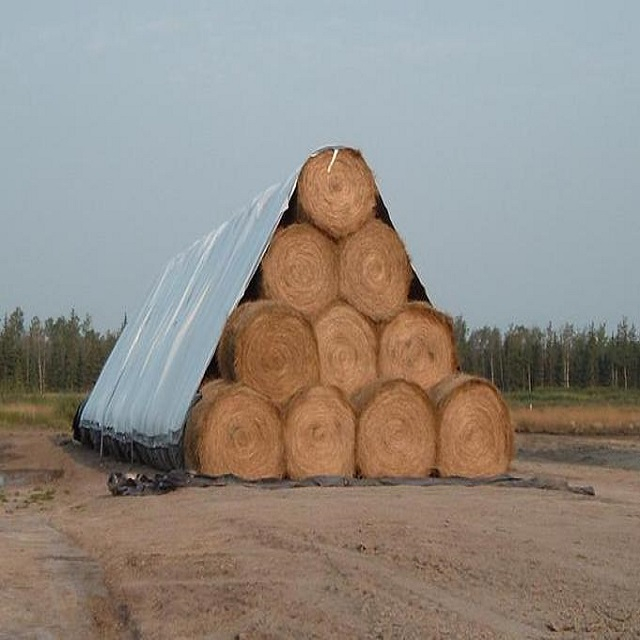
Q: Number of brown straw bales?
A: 10